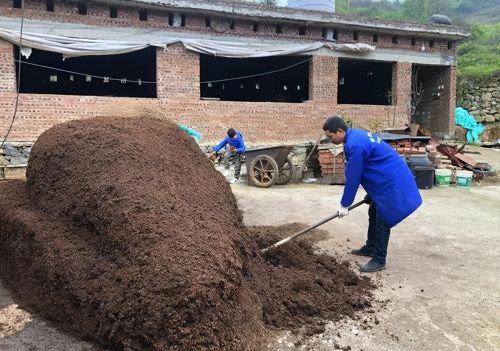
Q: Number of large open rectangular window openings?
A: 3